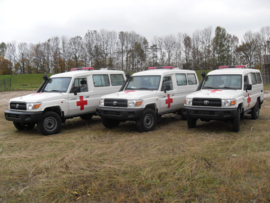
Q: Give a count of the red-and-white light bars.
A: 3